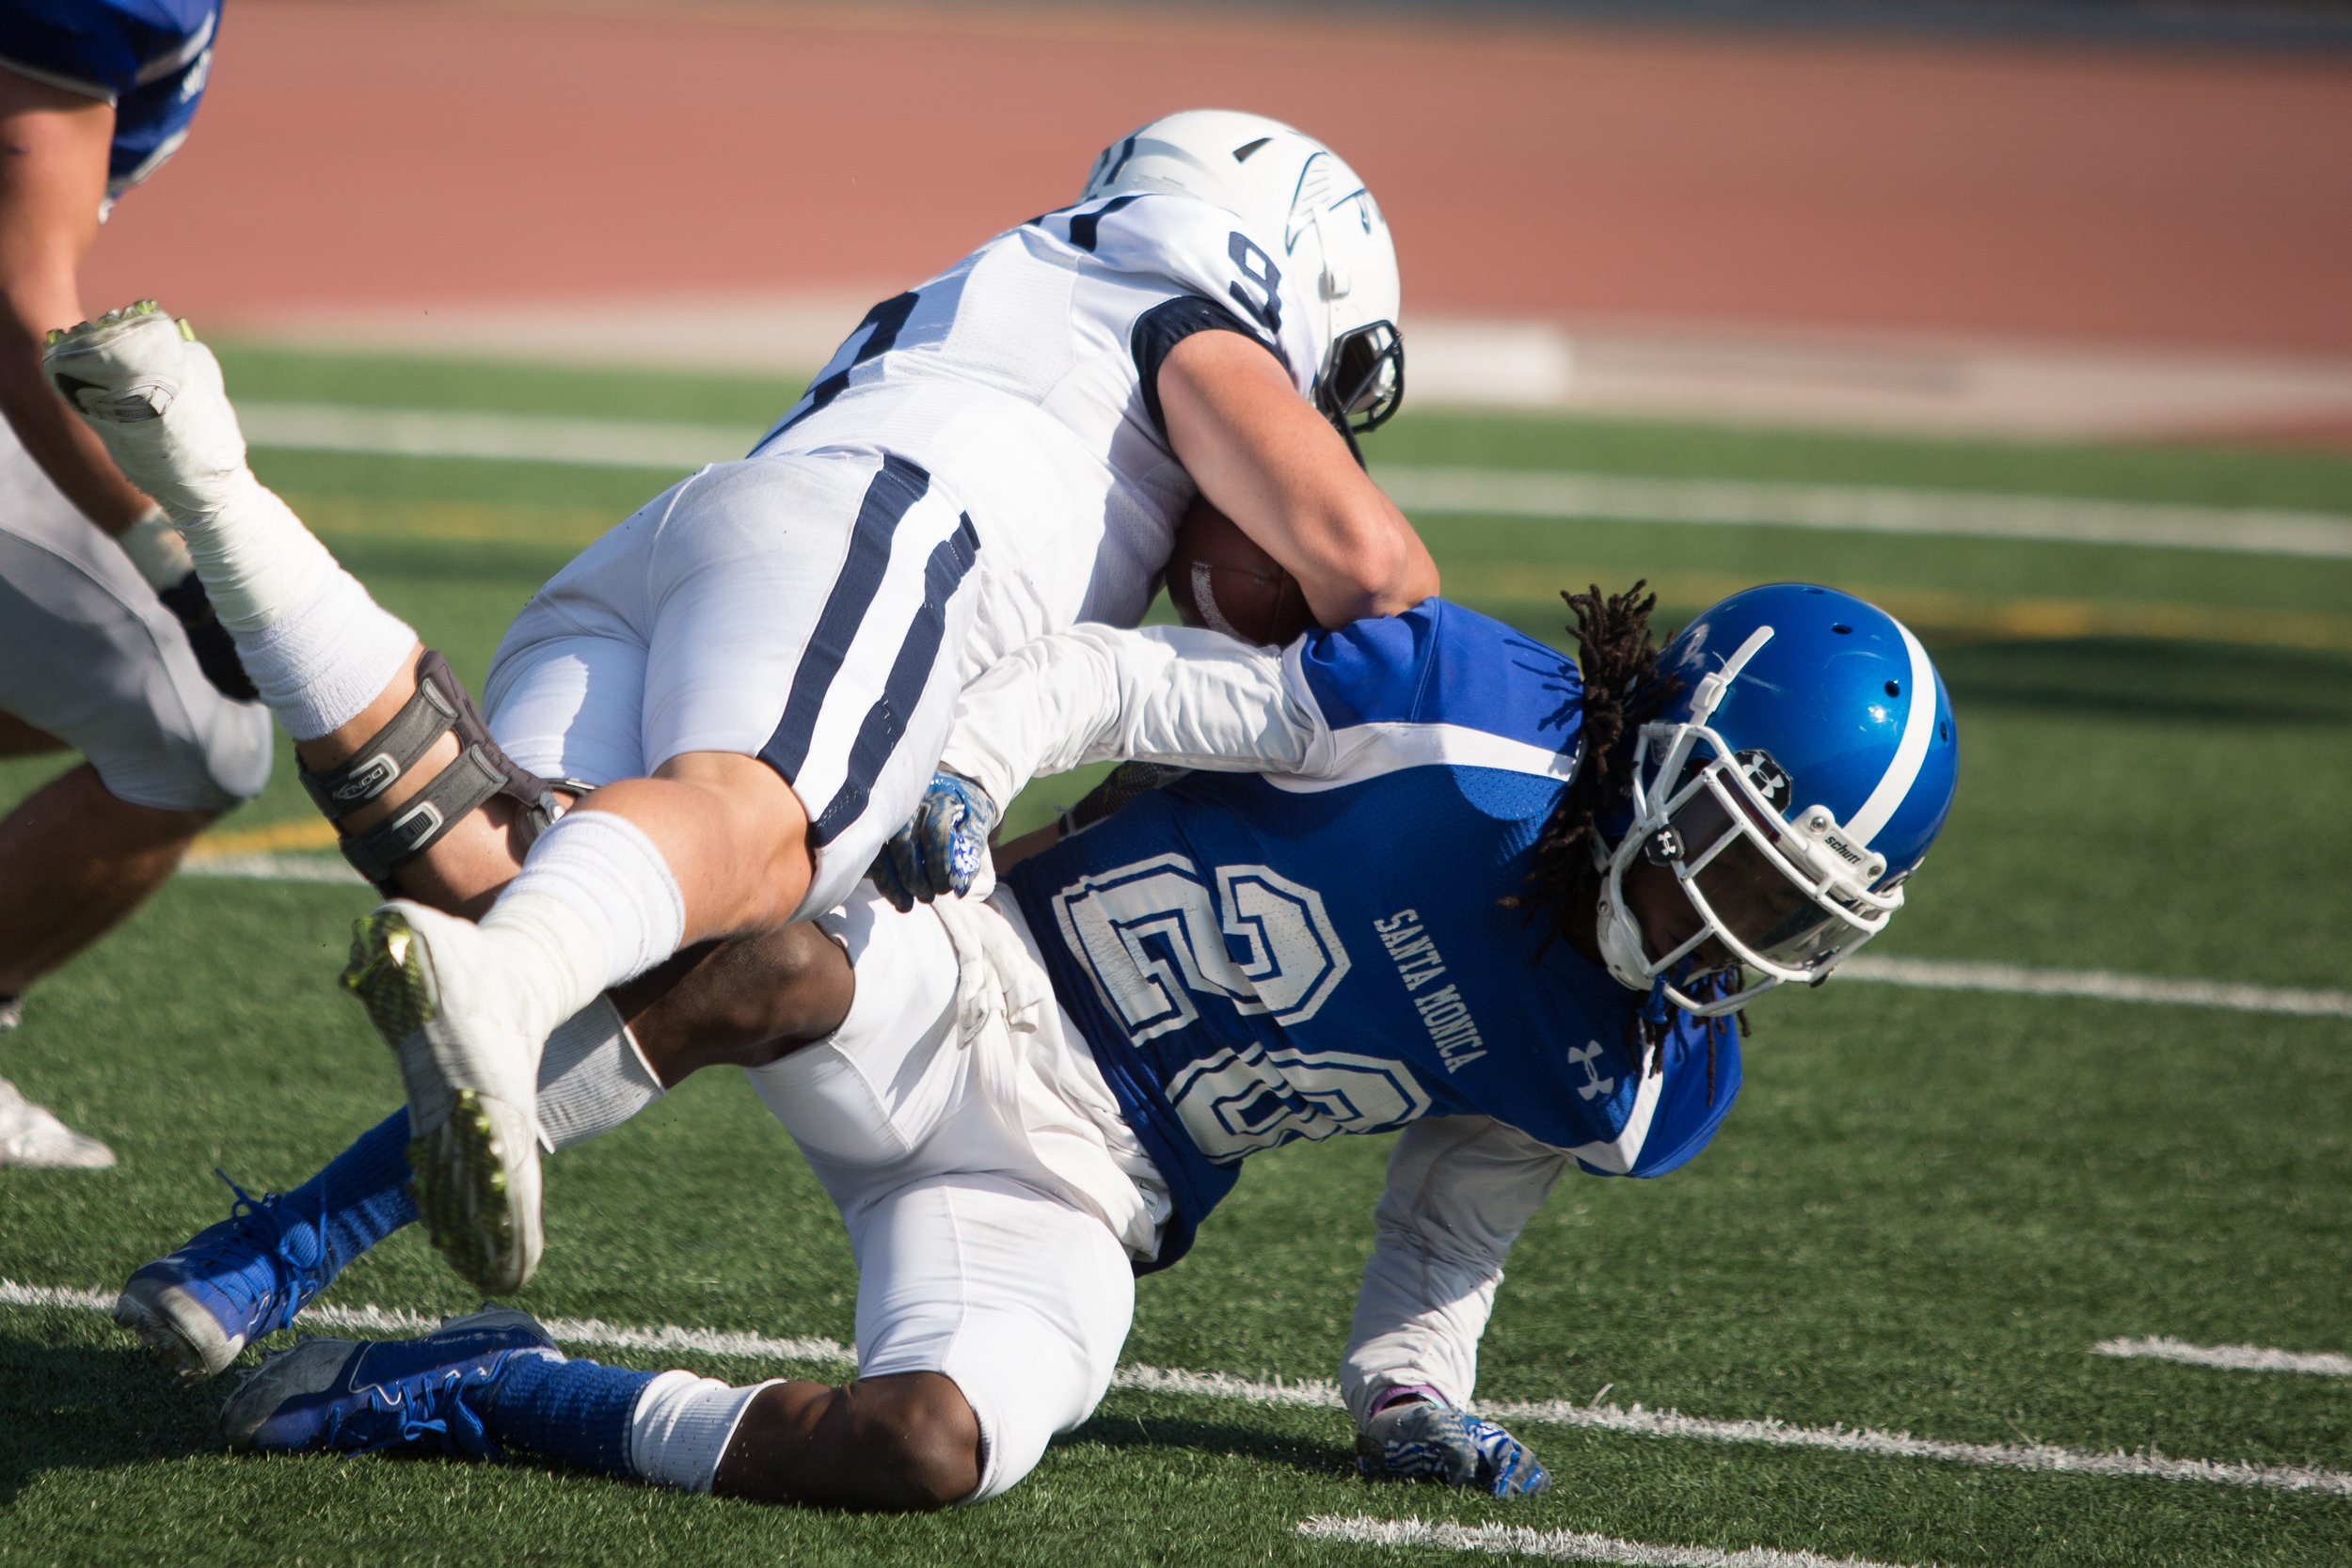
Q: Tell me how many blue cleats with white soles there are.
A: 2